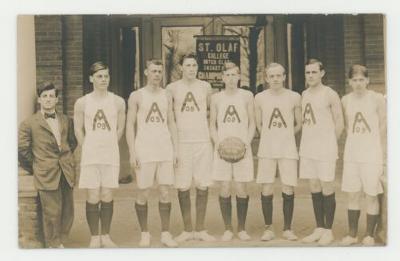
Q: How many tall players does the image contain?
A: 7